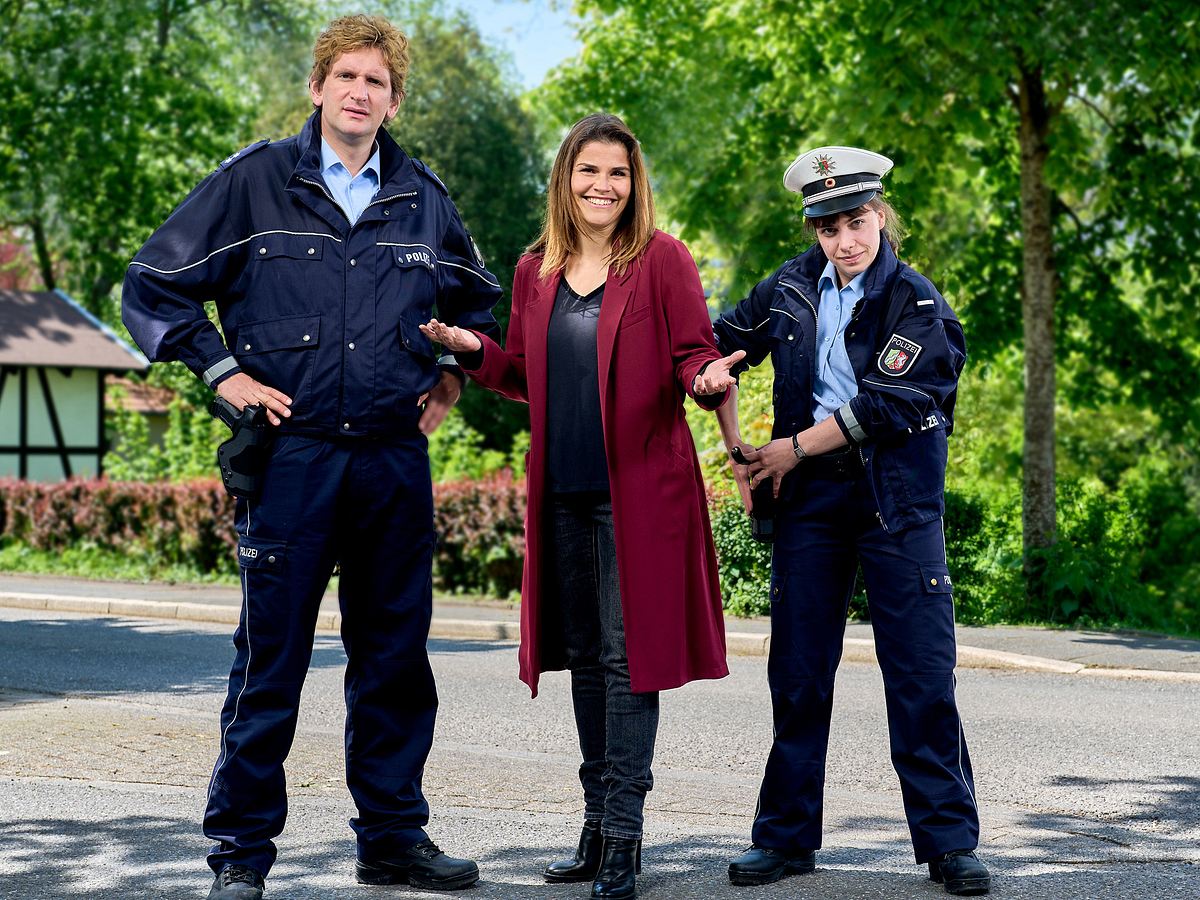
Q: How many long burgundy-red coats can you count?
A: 1